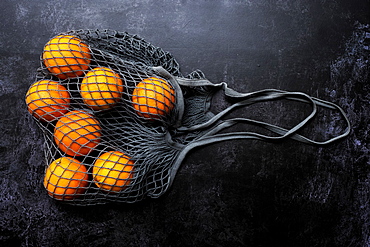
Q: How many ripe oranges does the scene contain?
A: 7